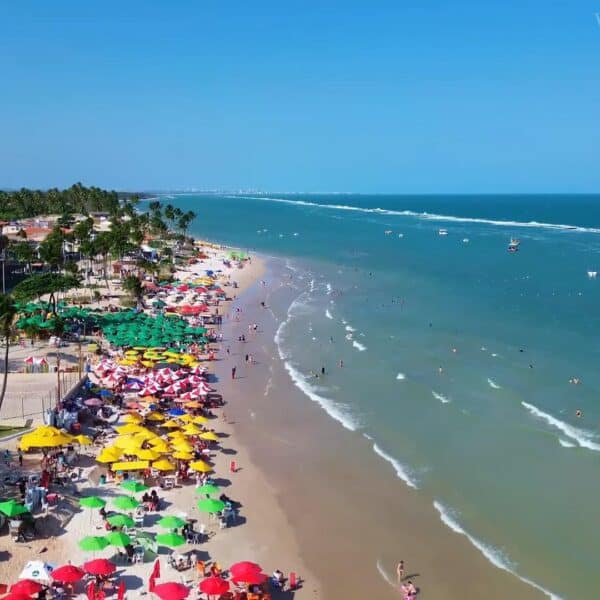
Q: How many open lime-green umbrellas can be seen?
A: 11